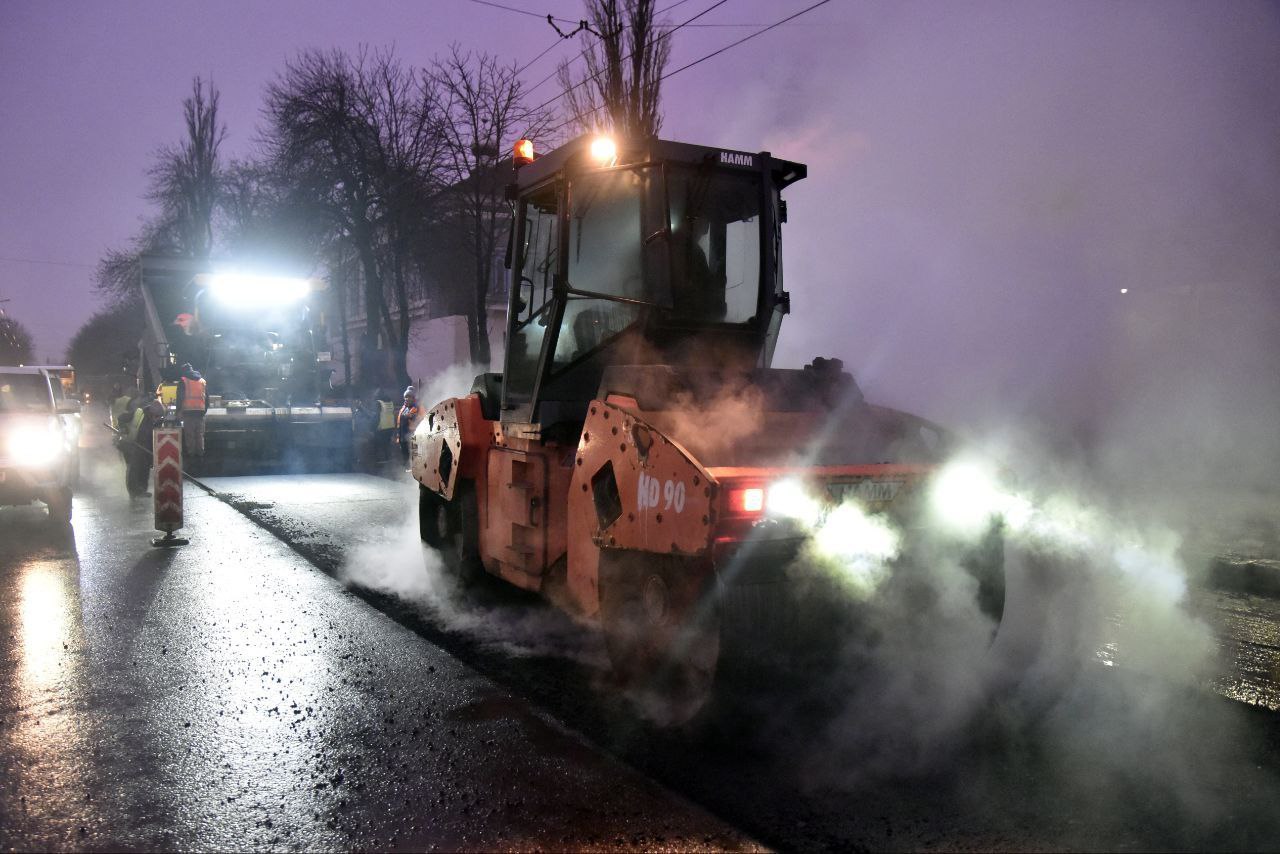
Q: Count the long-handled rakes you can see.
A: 1